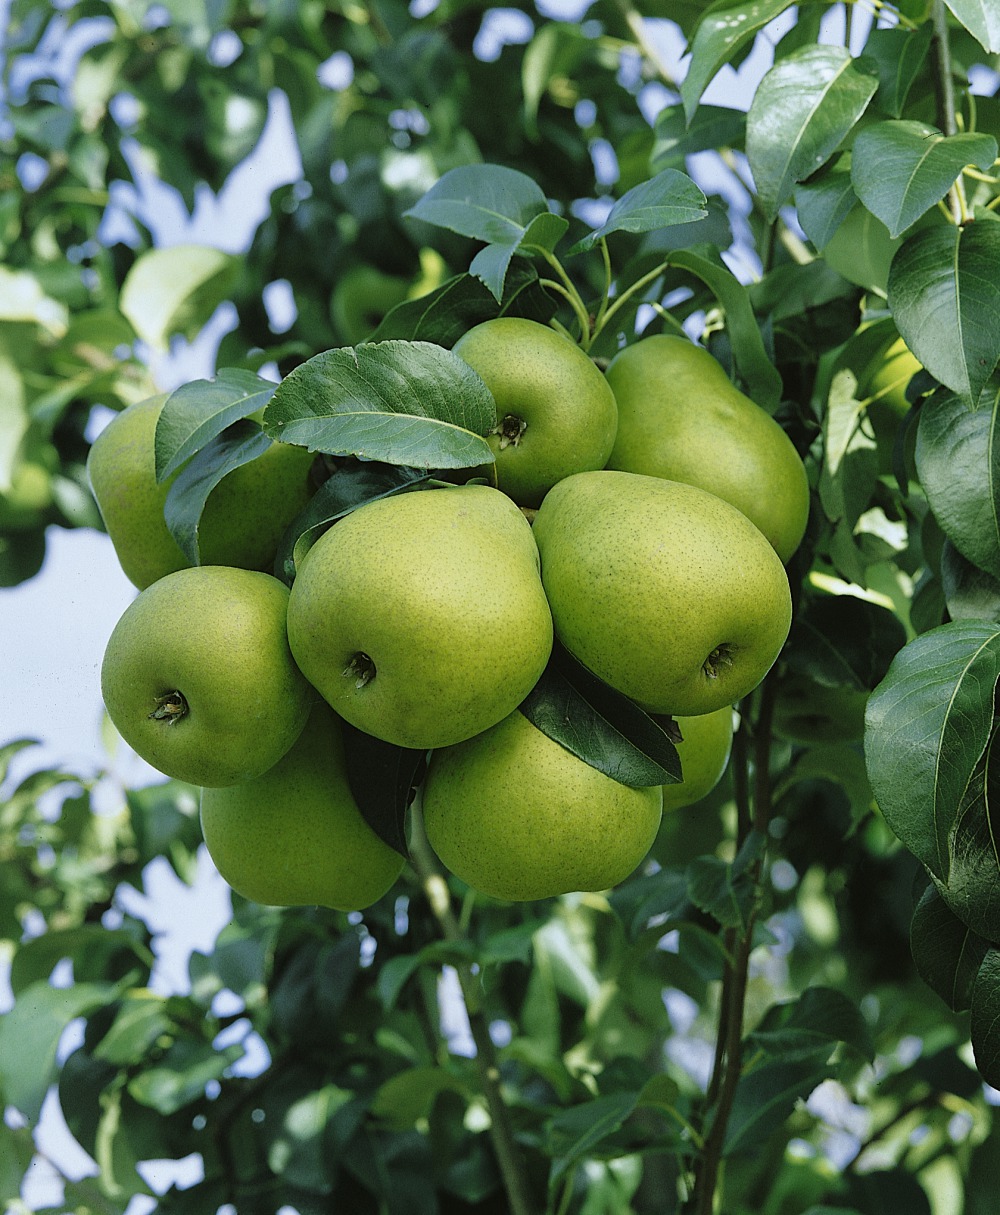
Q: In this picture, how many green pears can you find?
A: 9